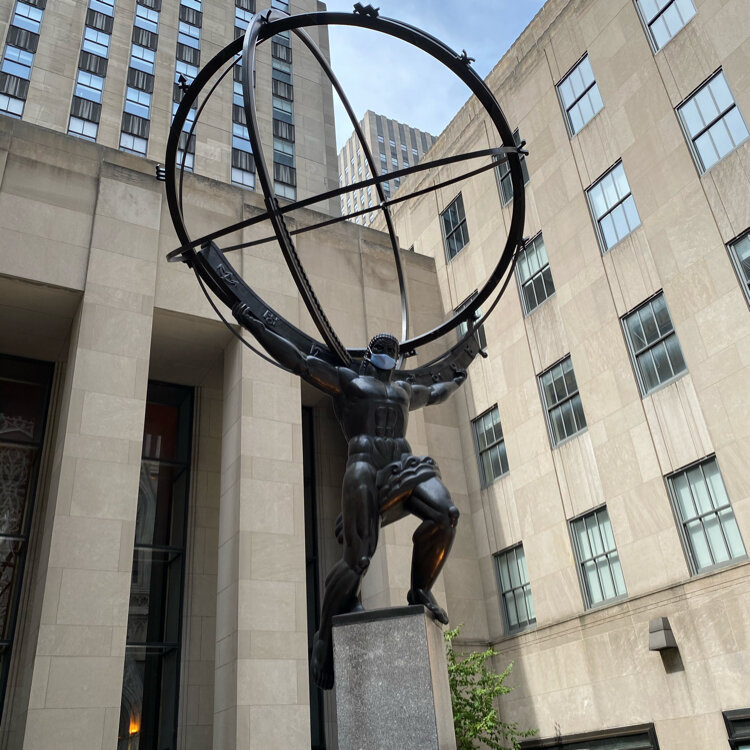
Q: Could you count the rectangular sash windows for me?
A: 15